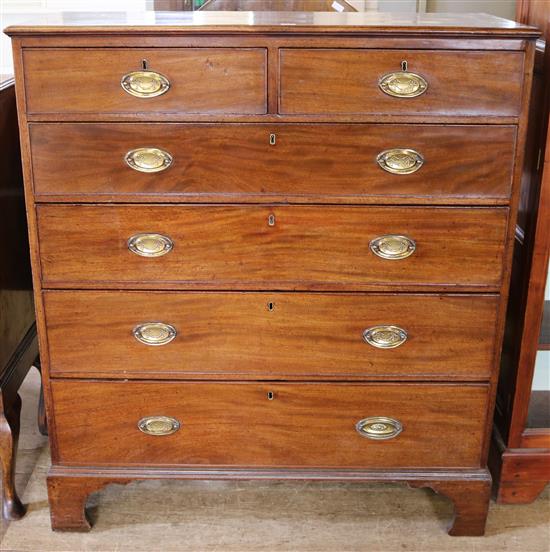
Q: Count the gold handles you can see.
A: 10